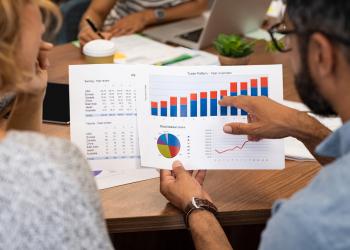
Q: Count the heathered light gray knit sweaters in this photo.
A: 1